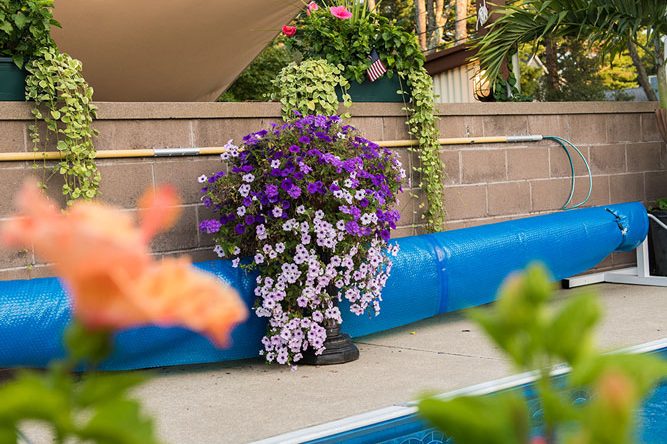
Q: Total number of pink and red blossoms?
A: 3